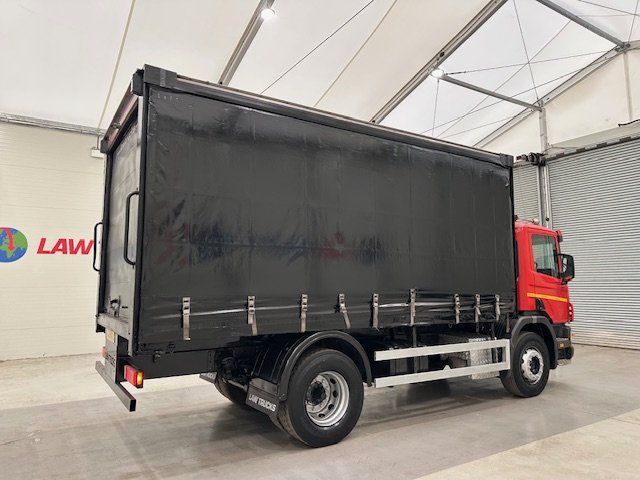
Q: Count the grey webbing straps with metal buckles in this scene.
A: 9